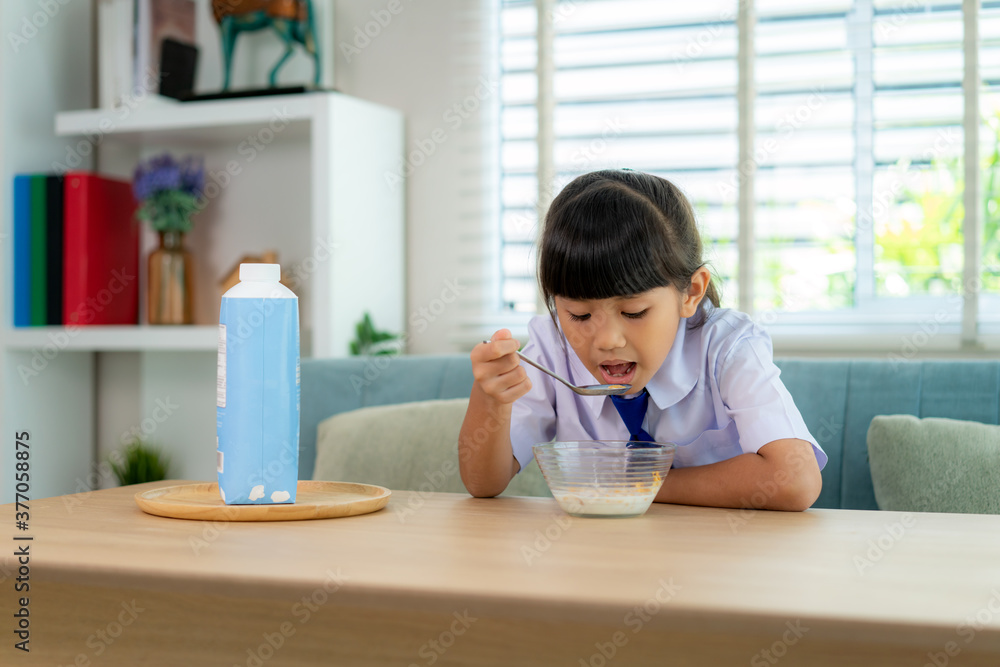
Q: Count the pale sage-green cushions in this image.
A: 2